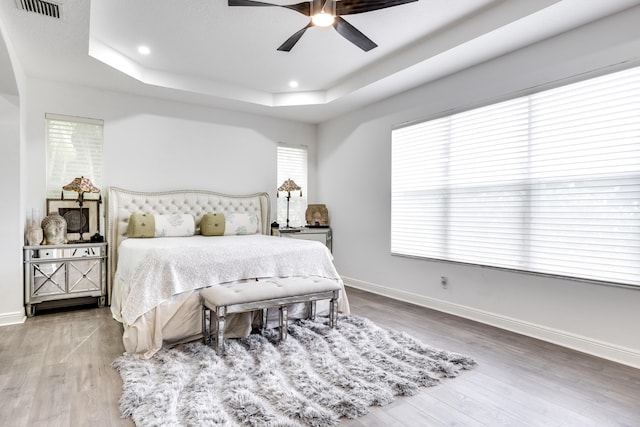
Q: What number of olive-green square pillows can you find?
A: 2